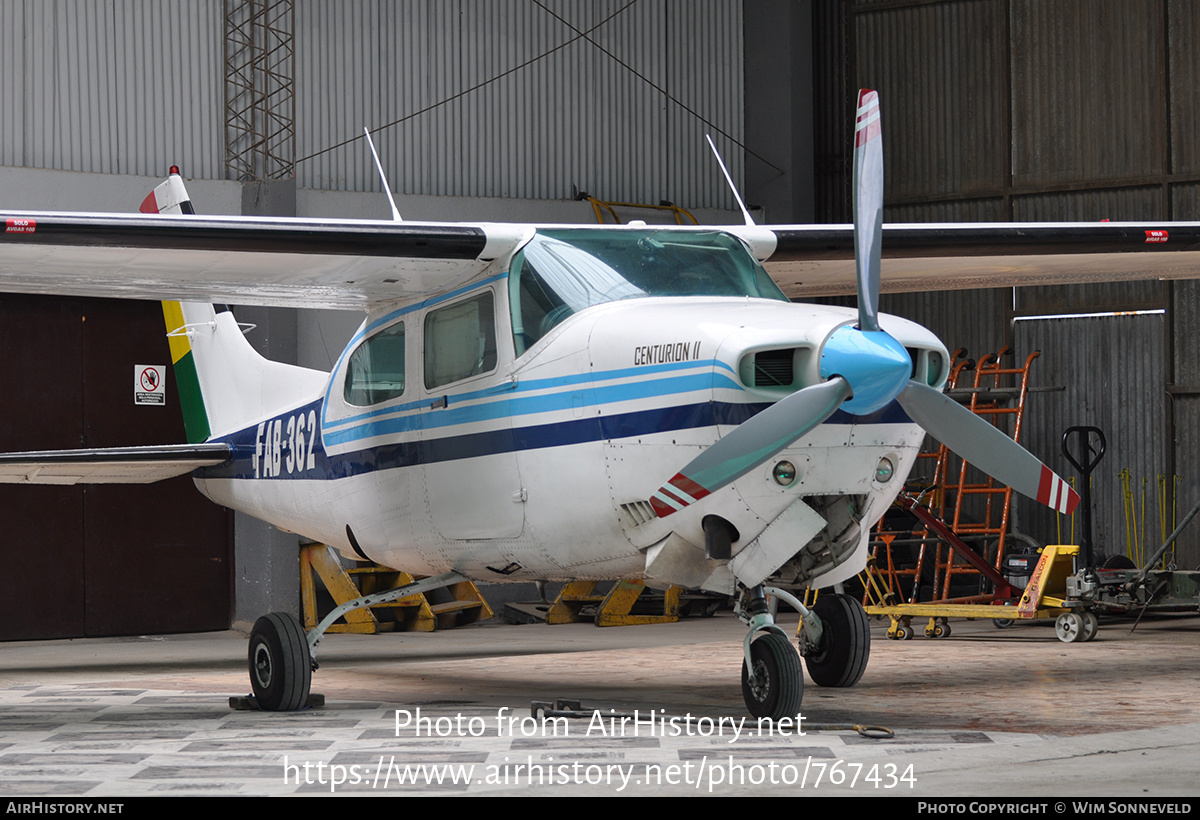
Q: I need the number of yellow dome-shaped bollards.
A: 0